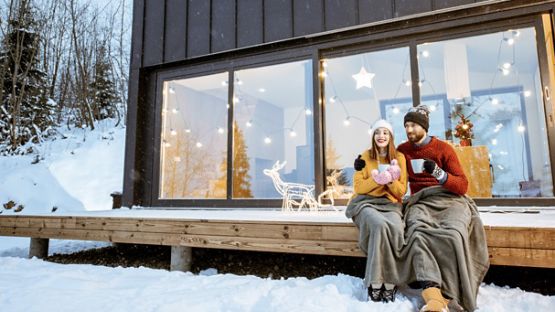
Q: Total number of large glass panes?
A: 4